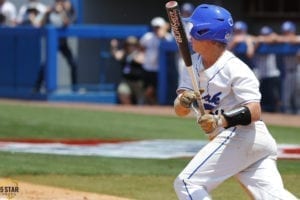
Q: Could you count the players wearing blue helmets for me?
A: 1